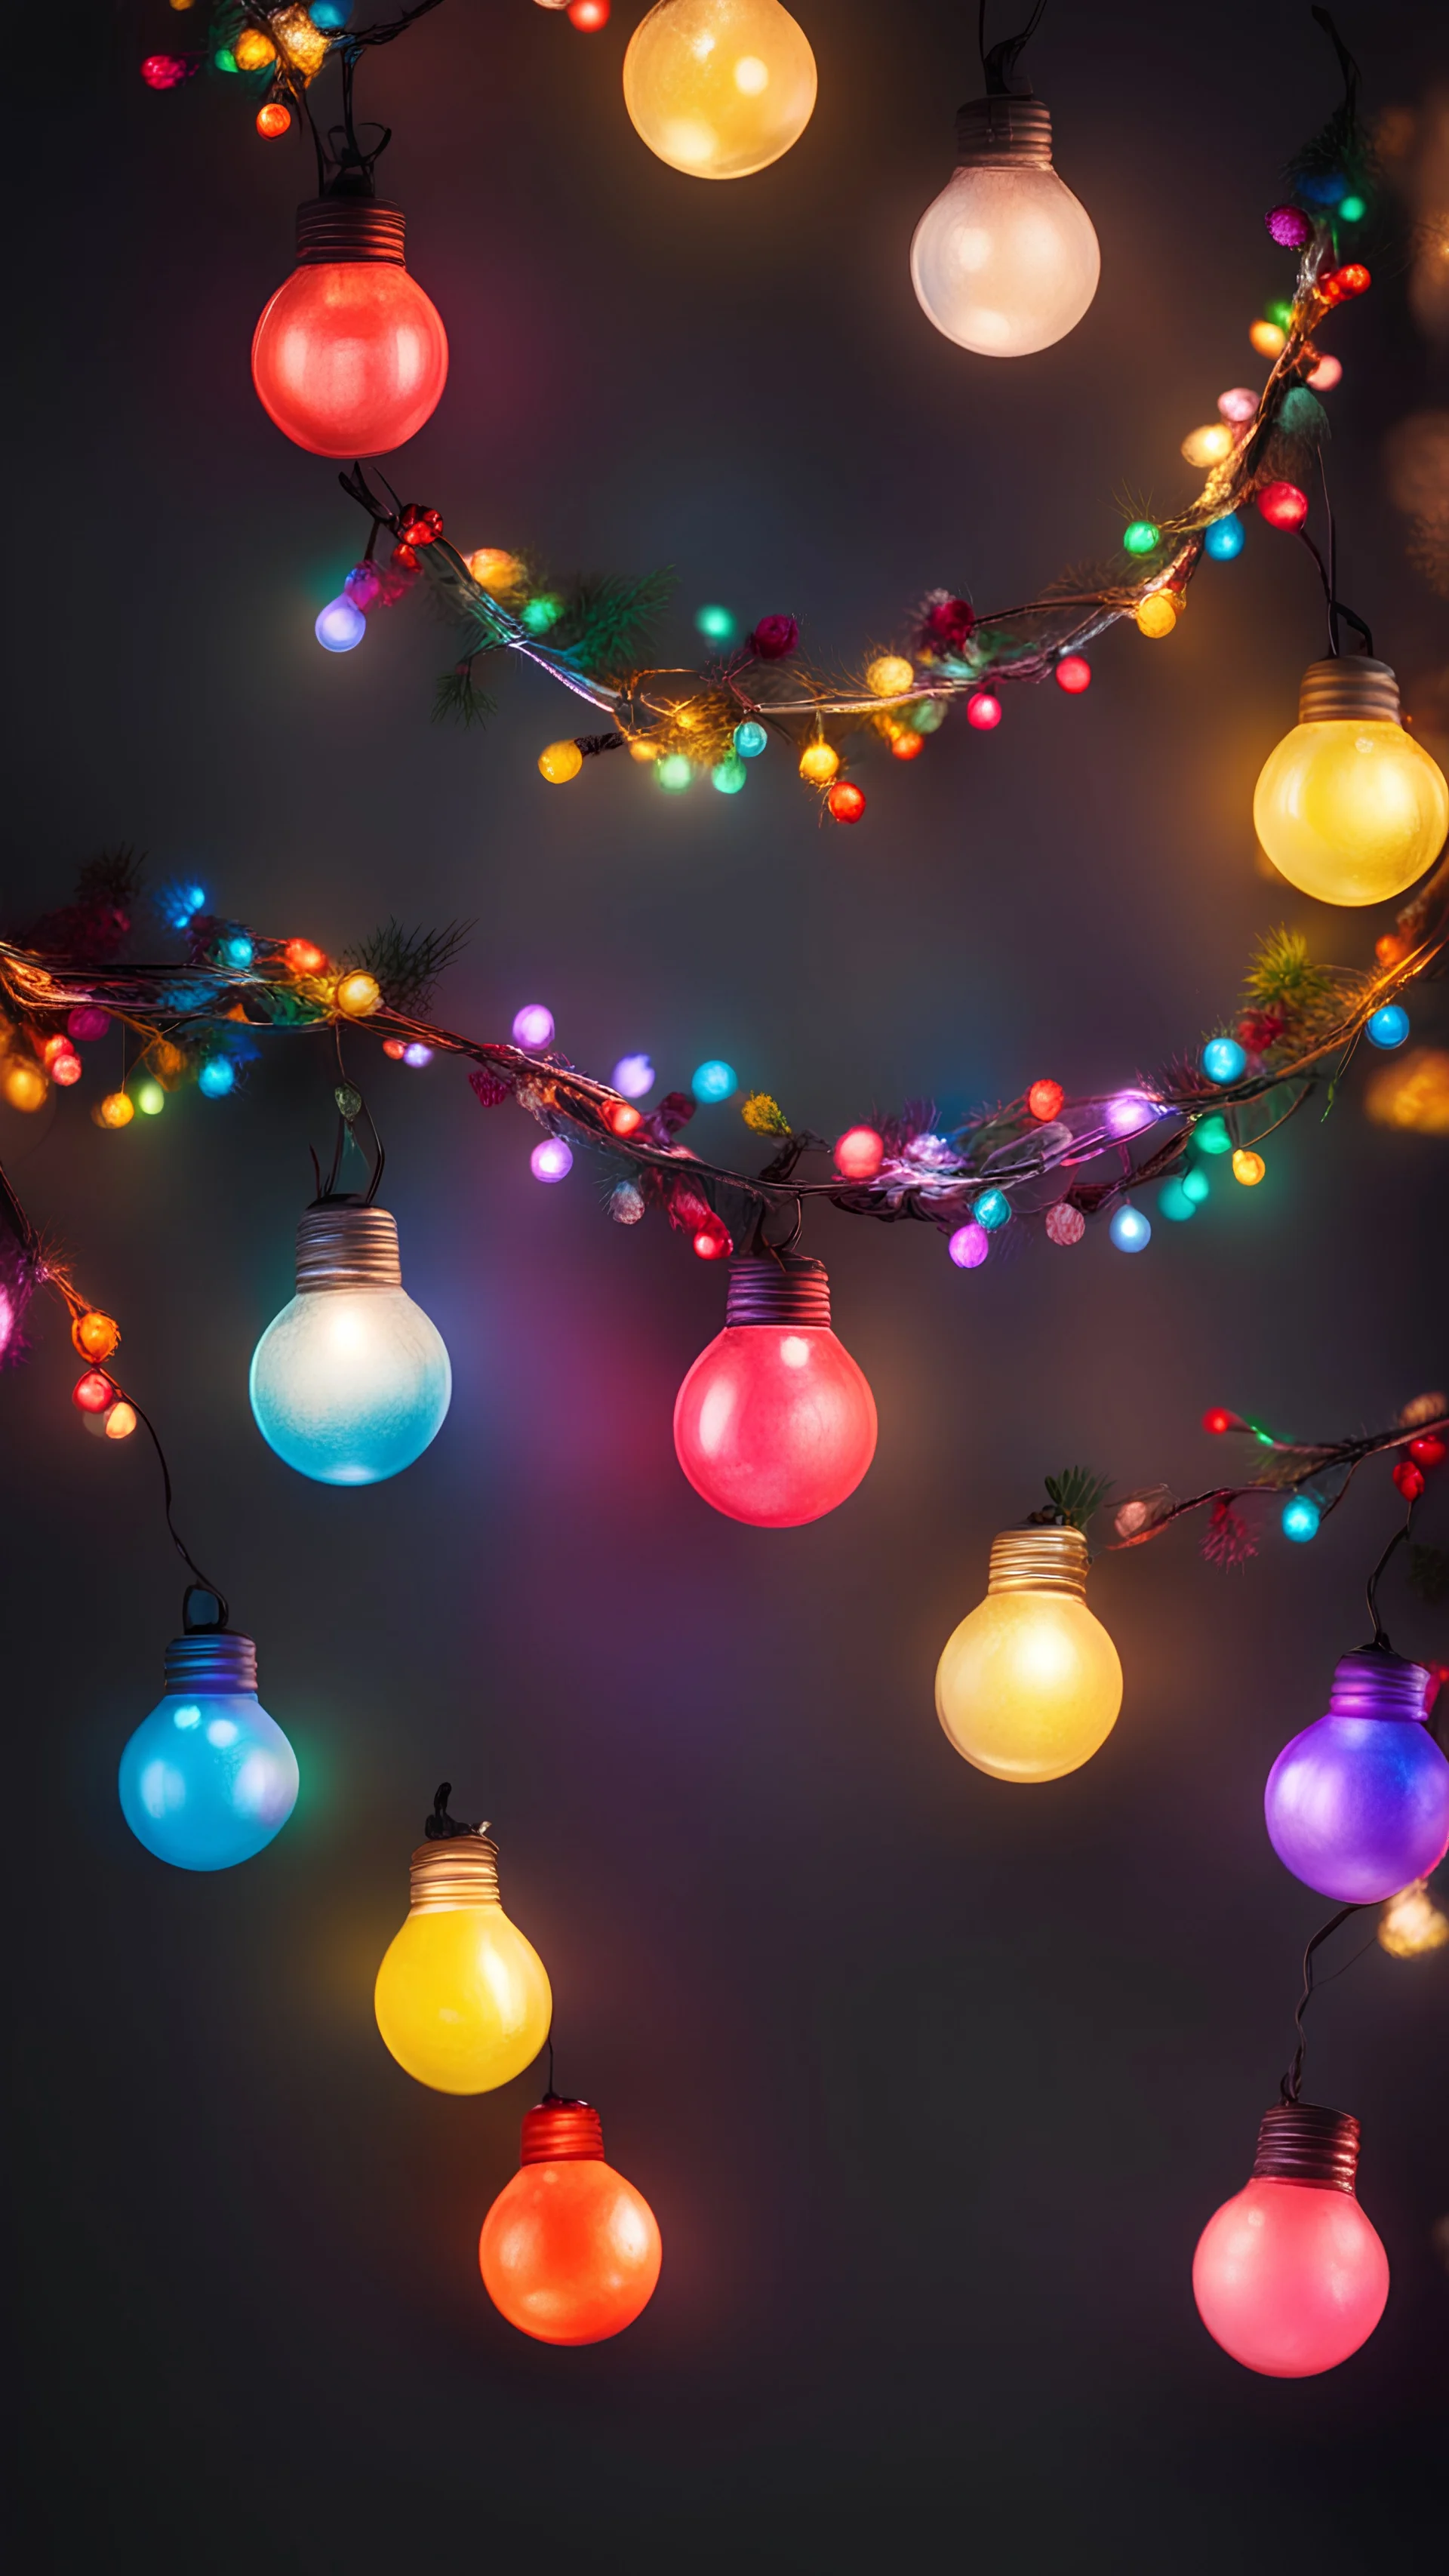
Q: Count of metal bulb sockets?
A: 11